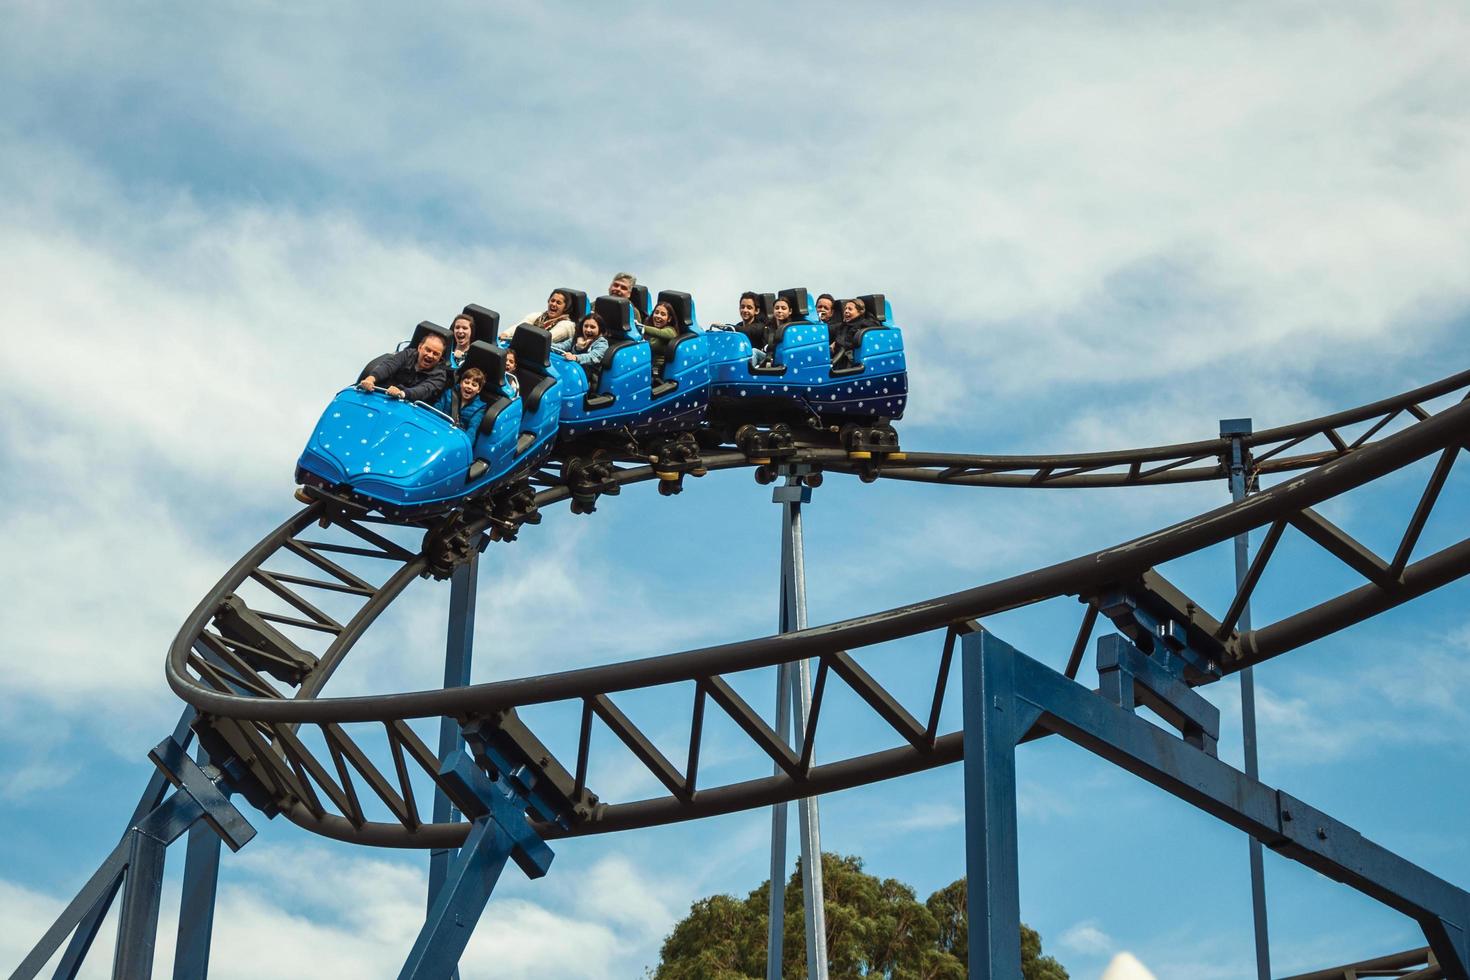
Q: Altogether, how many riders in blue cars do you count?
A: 12